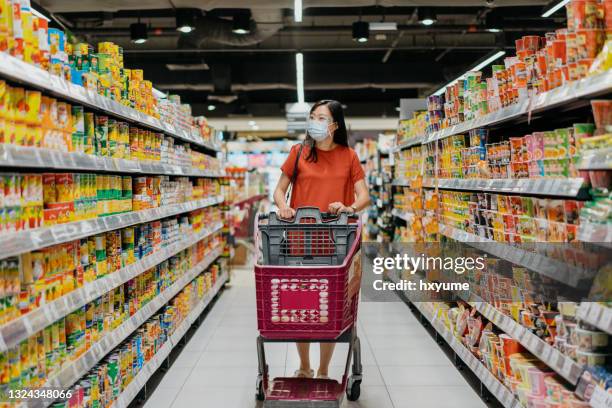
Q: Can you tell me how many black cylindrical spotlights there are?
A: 6